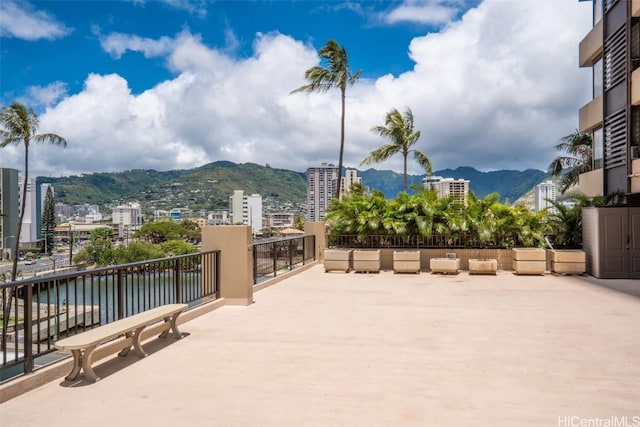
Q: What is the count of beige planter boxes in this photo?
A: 7